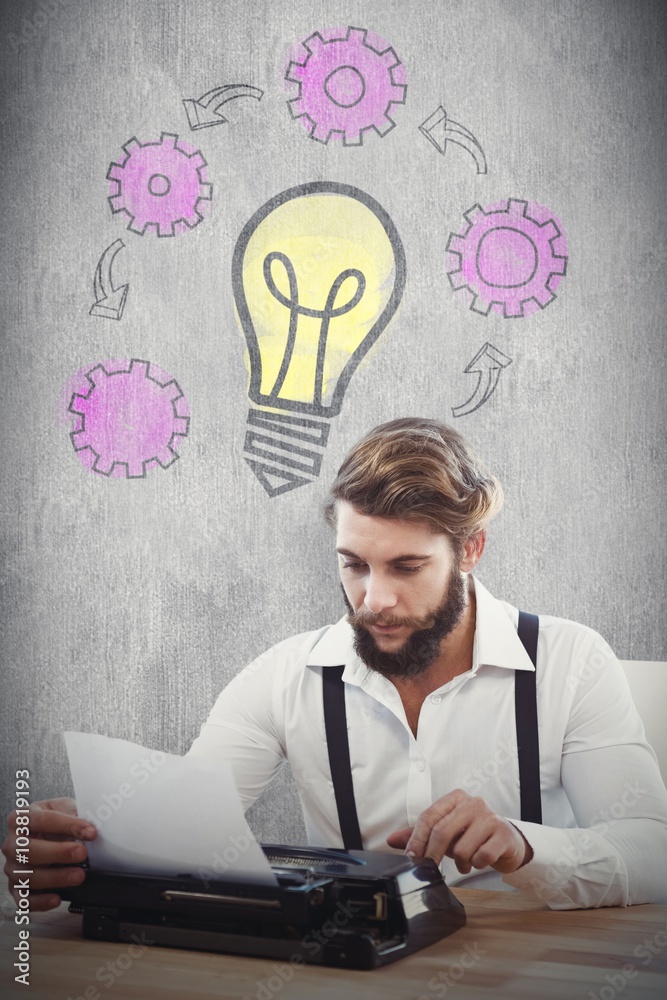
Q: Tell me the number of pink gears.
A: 4